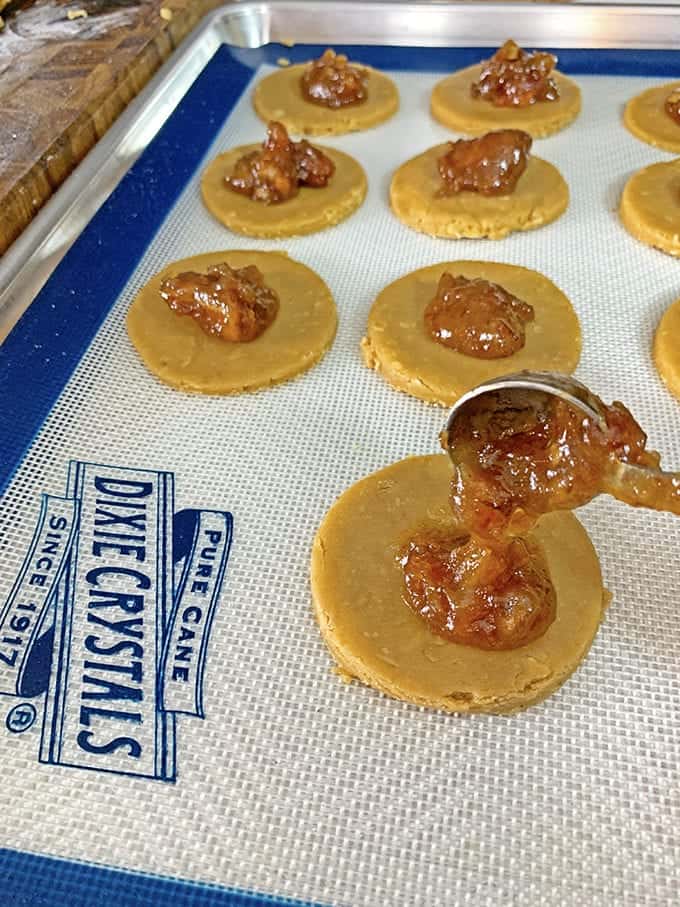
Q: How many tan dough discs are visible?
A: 10